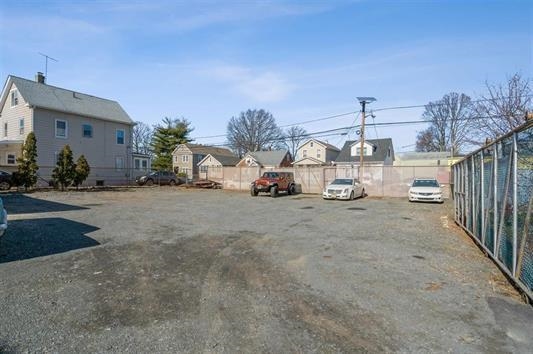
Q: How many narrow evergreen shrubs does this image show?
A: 3